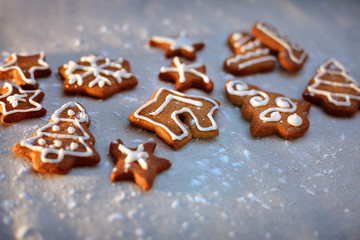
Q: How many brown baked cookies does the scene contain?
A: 12